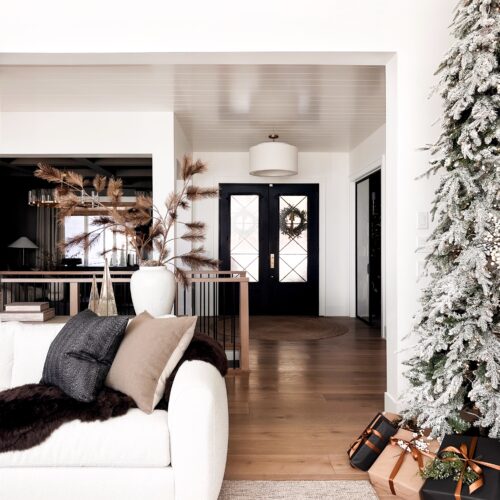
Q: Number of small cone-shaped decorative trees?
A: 2